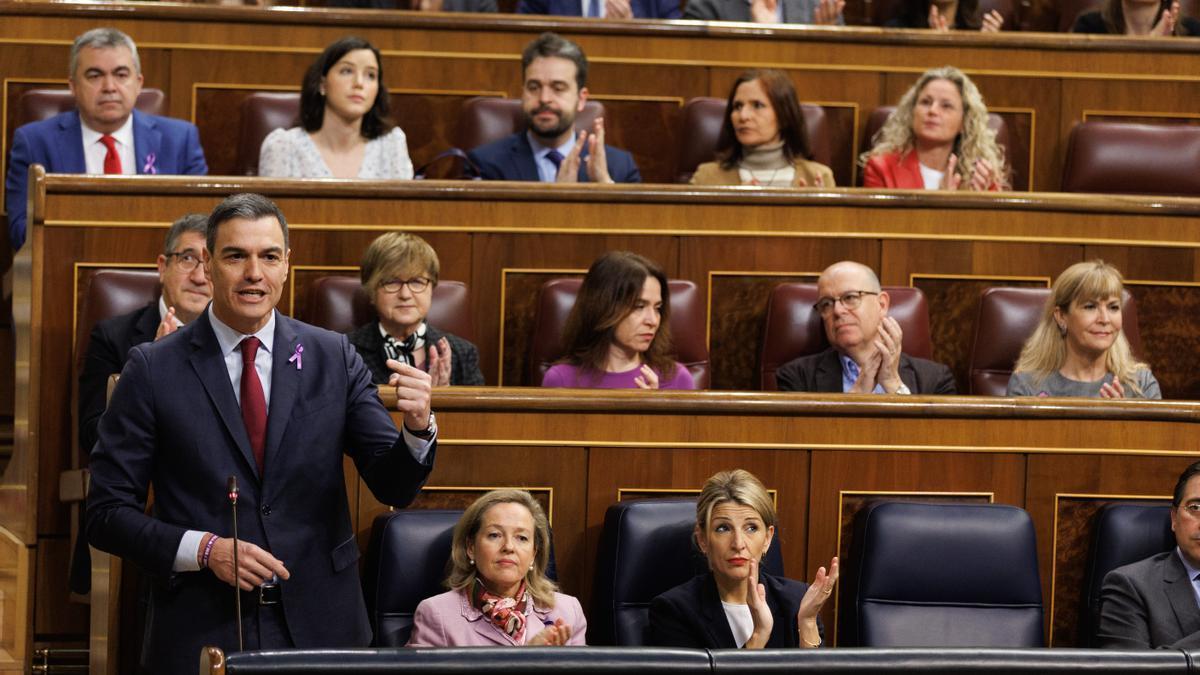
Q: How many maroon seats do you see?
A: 11